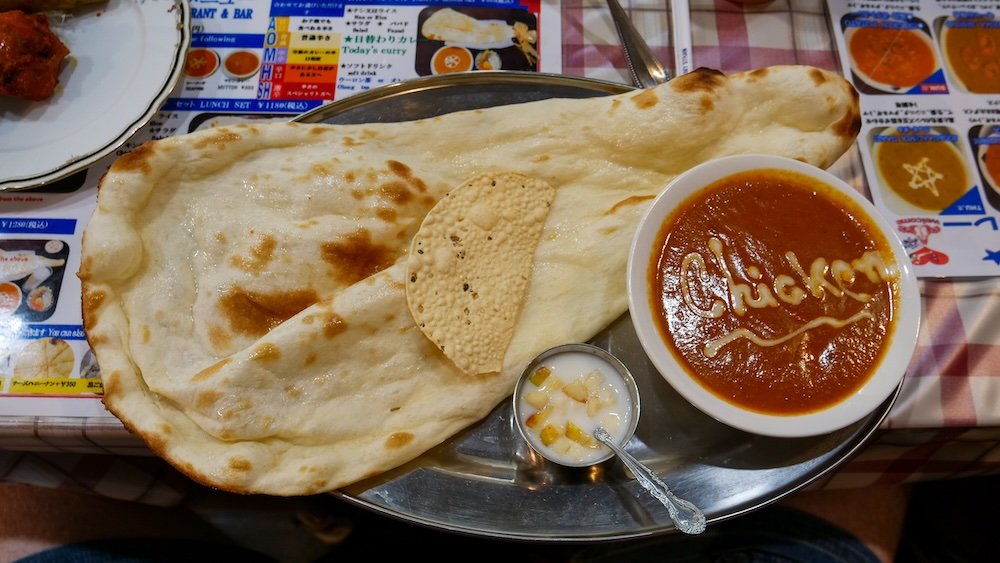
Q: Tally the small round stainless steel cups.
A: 1